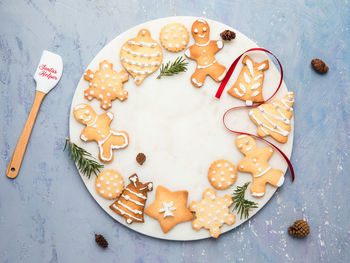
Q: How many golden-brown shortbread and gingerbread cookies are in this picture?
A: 13